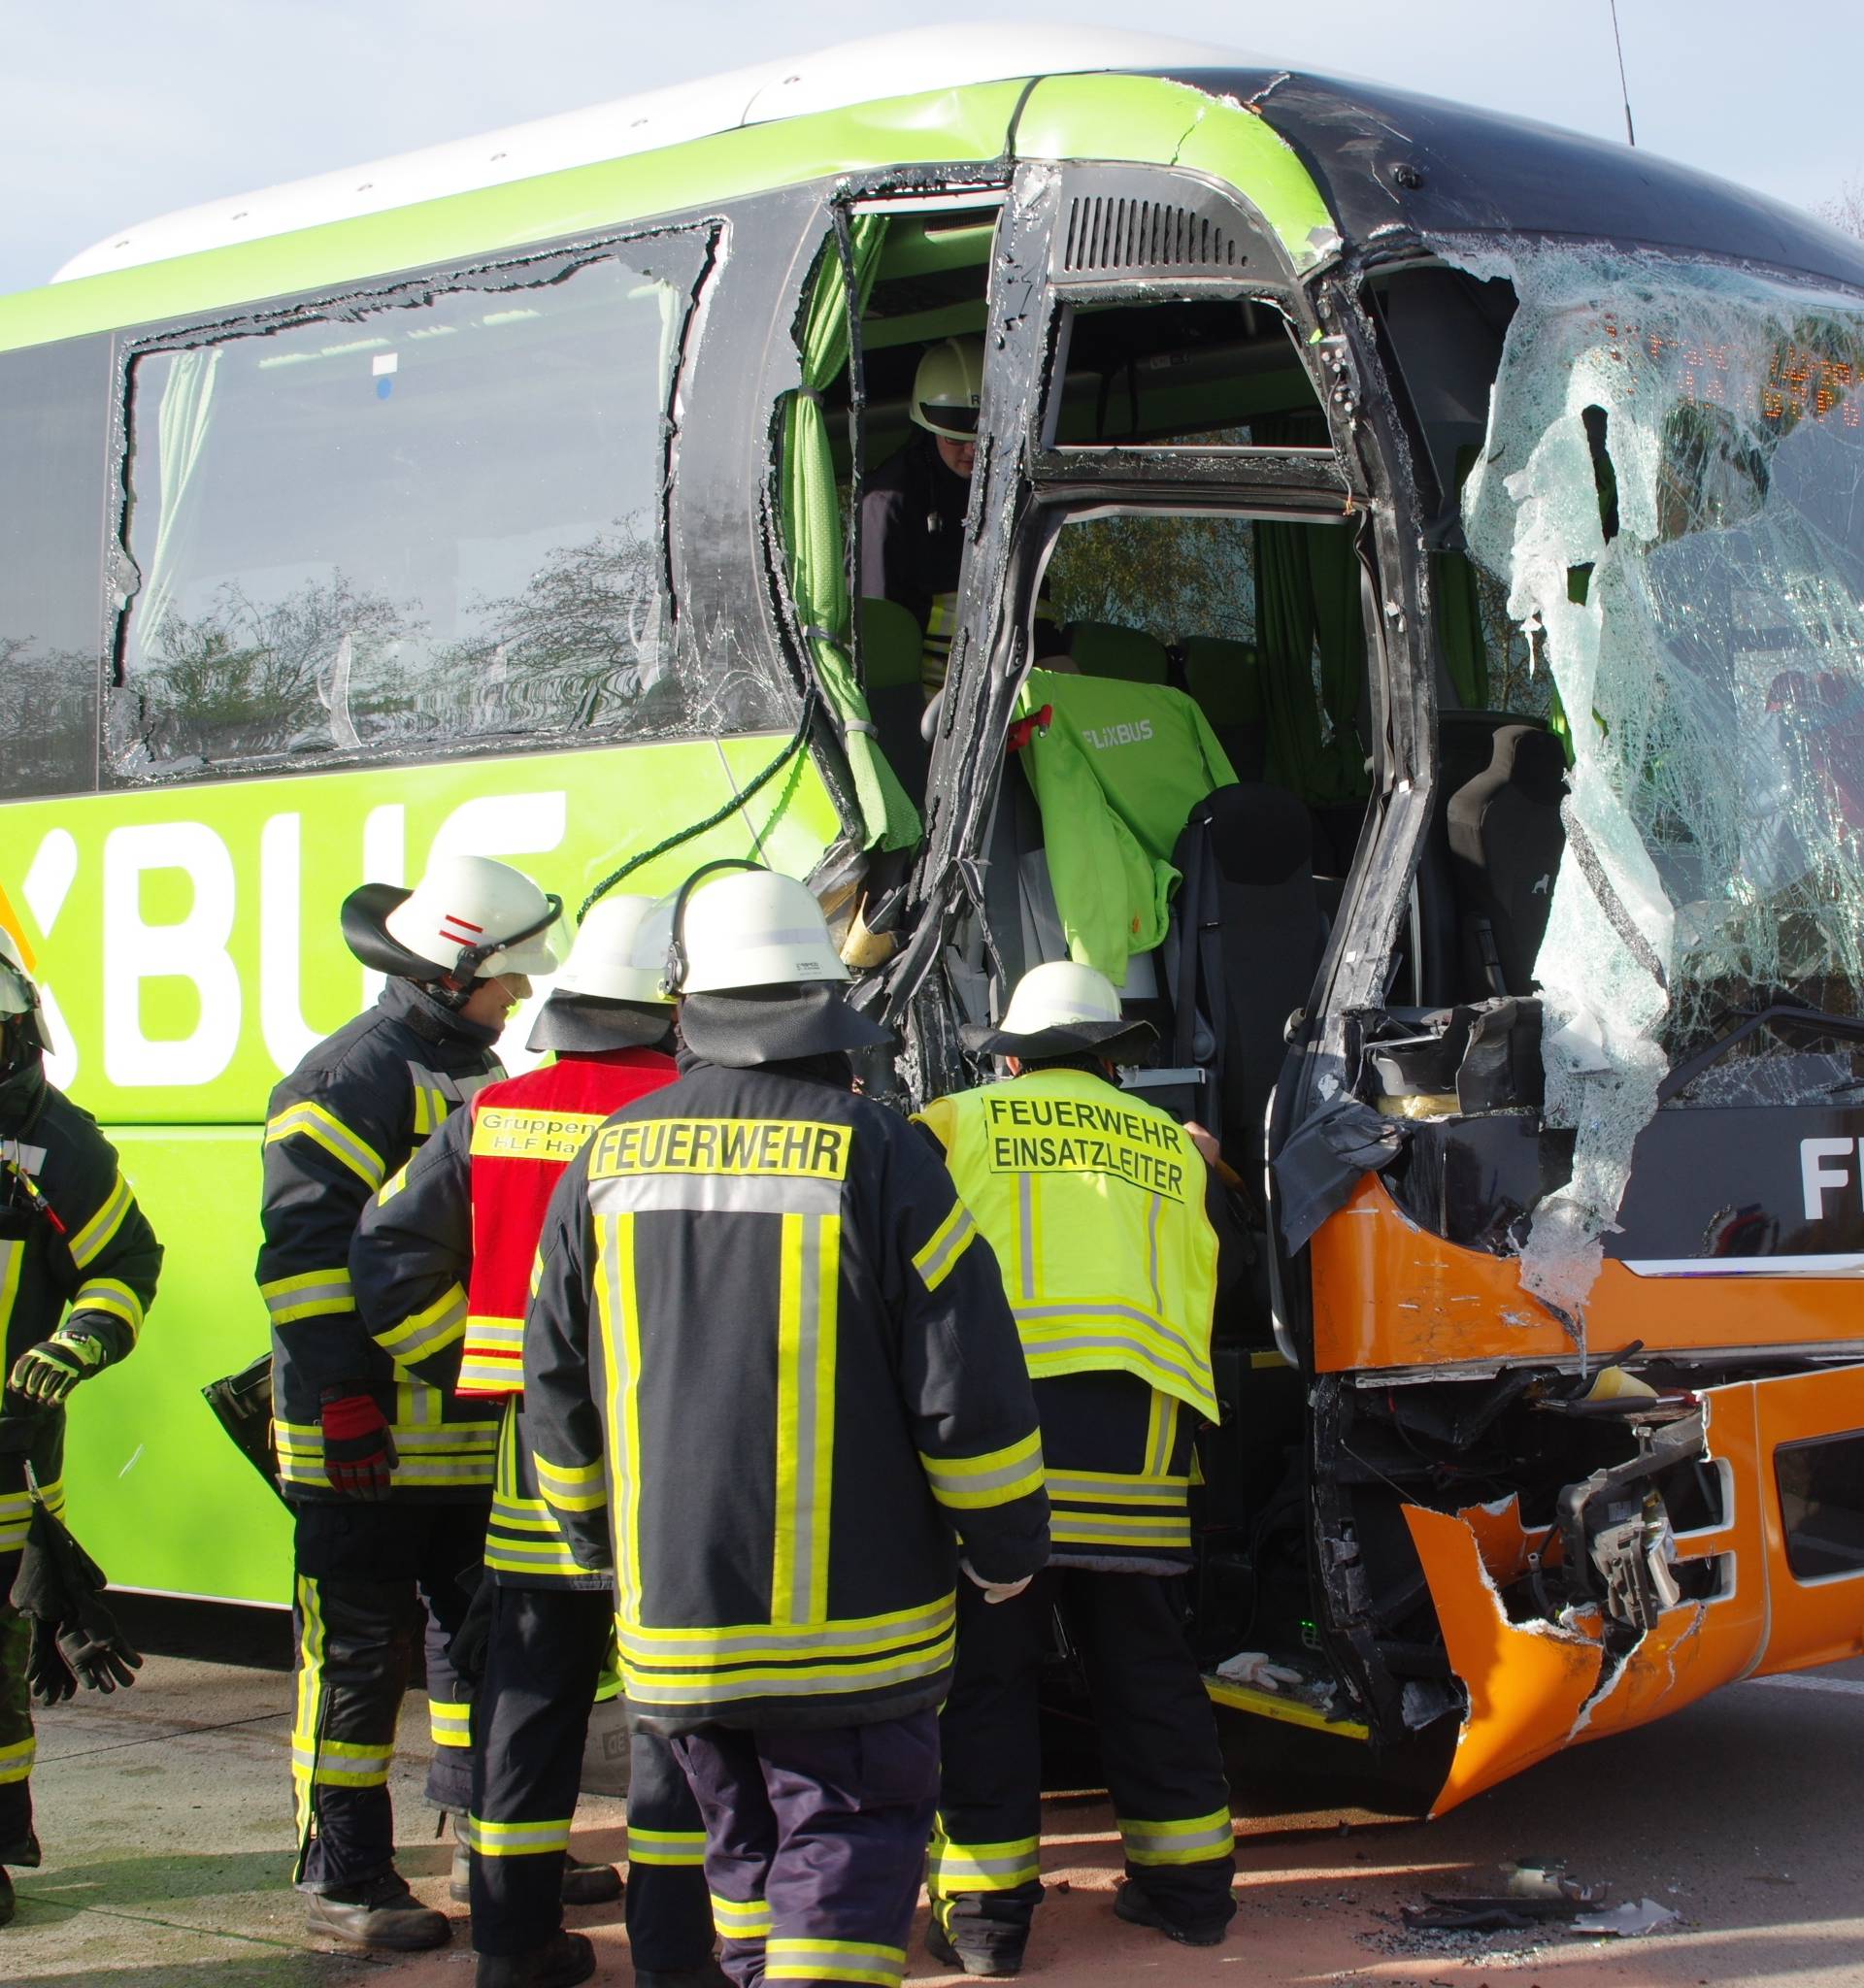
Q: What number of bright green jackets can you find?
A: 1